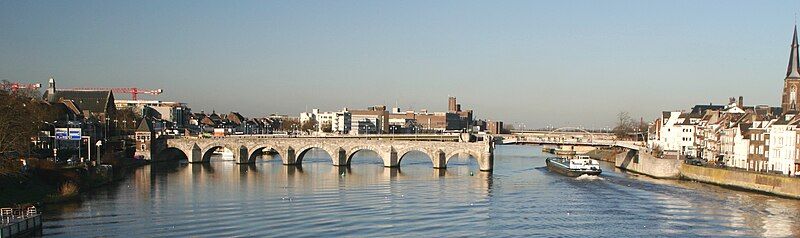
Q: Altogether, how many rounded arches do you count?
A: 7